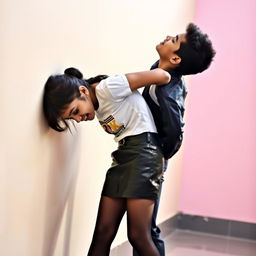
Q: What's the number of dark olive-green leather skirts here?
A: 1